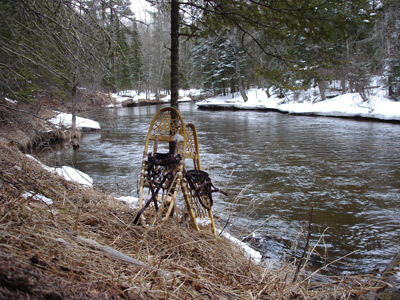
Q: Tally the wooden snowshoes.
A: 2